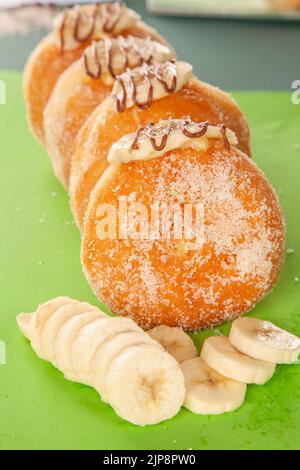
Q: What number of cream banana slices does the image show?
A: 11